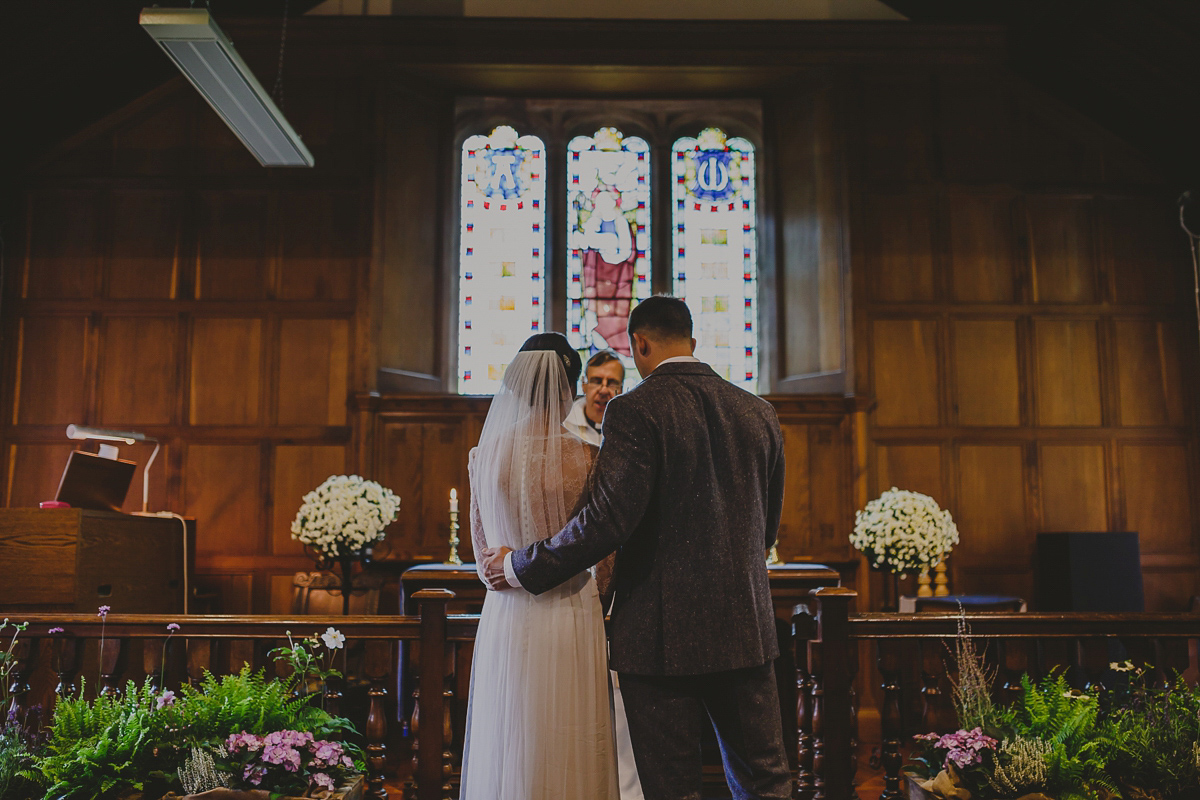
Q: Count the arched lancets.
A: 3